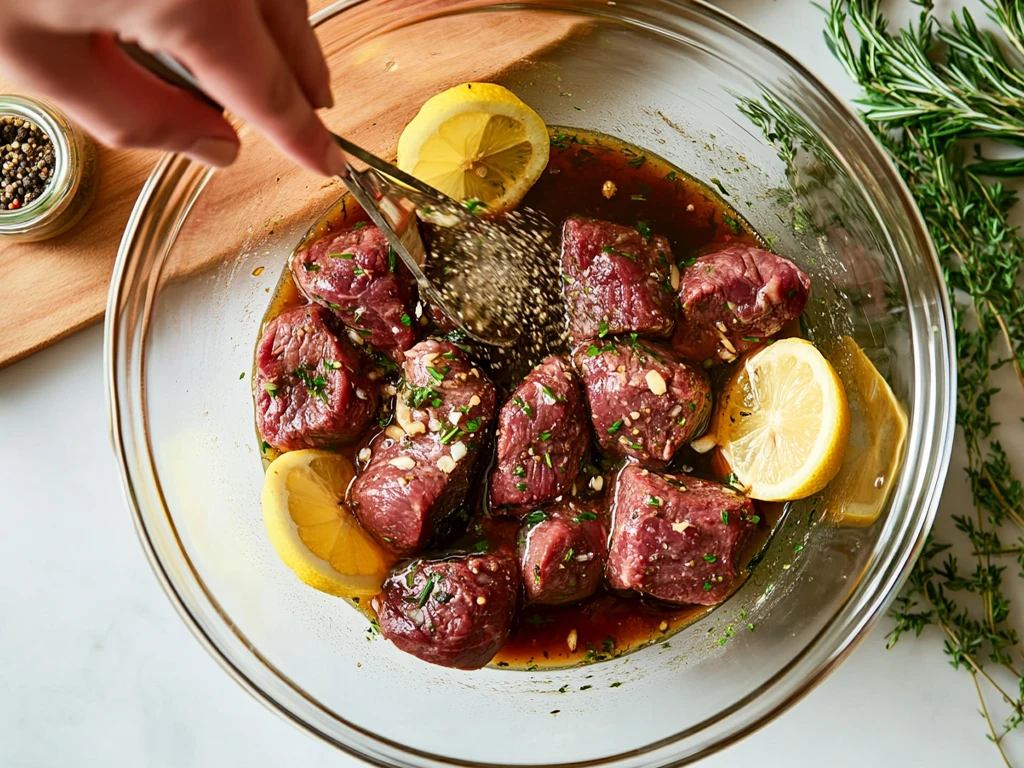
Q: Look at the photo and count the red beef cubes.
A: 10